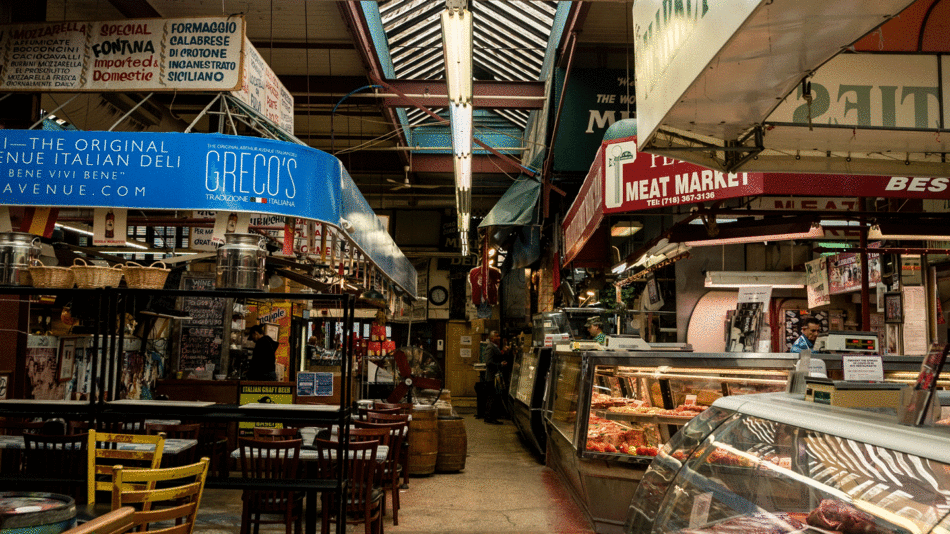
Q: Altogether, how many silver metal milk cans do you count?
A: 2